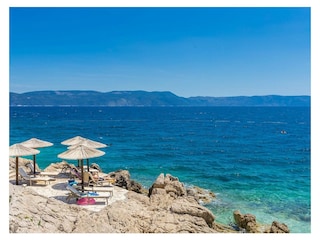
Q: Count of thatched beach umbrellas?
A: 5